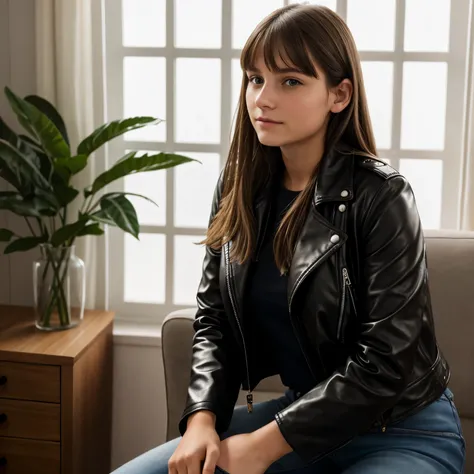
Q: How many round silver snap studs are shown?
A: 3